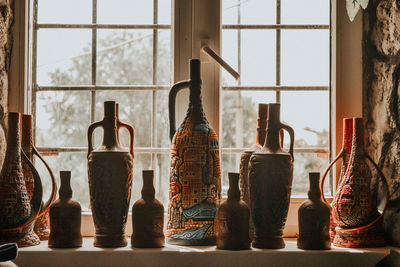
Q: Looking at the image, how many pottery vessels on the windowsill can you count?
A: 13